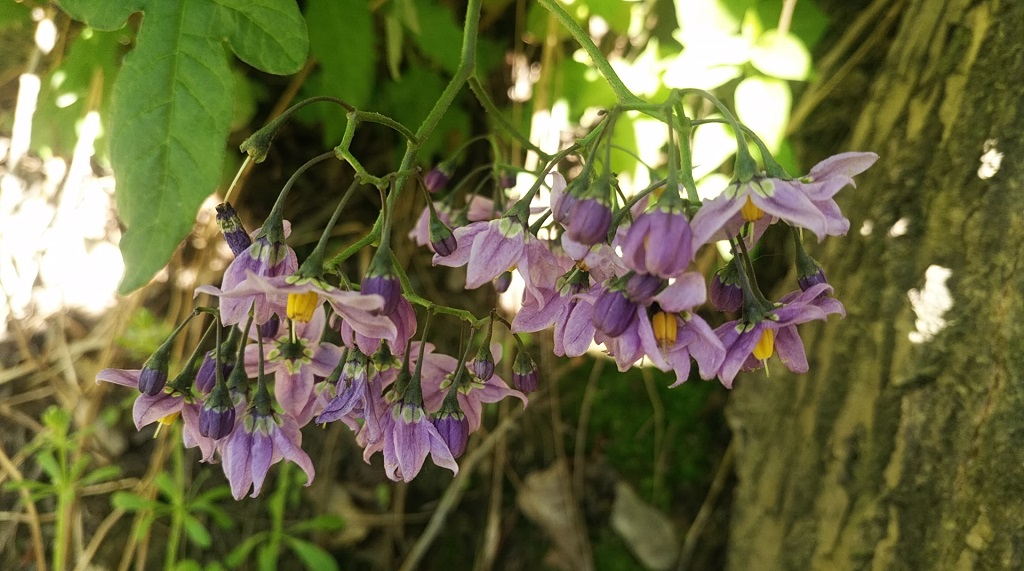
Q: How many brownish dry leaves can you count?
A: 2